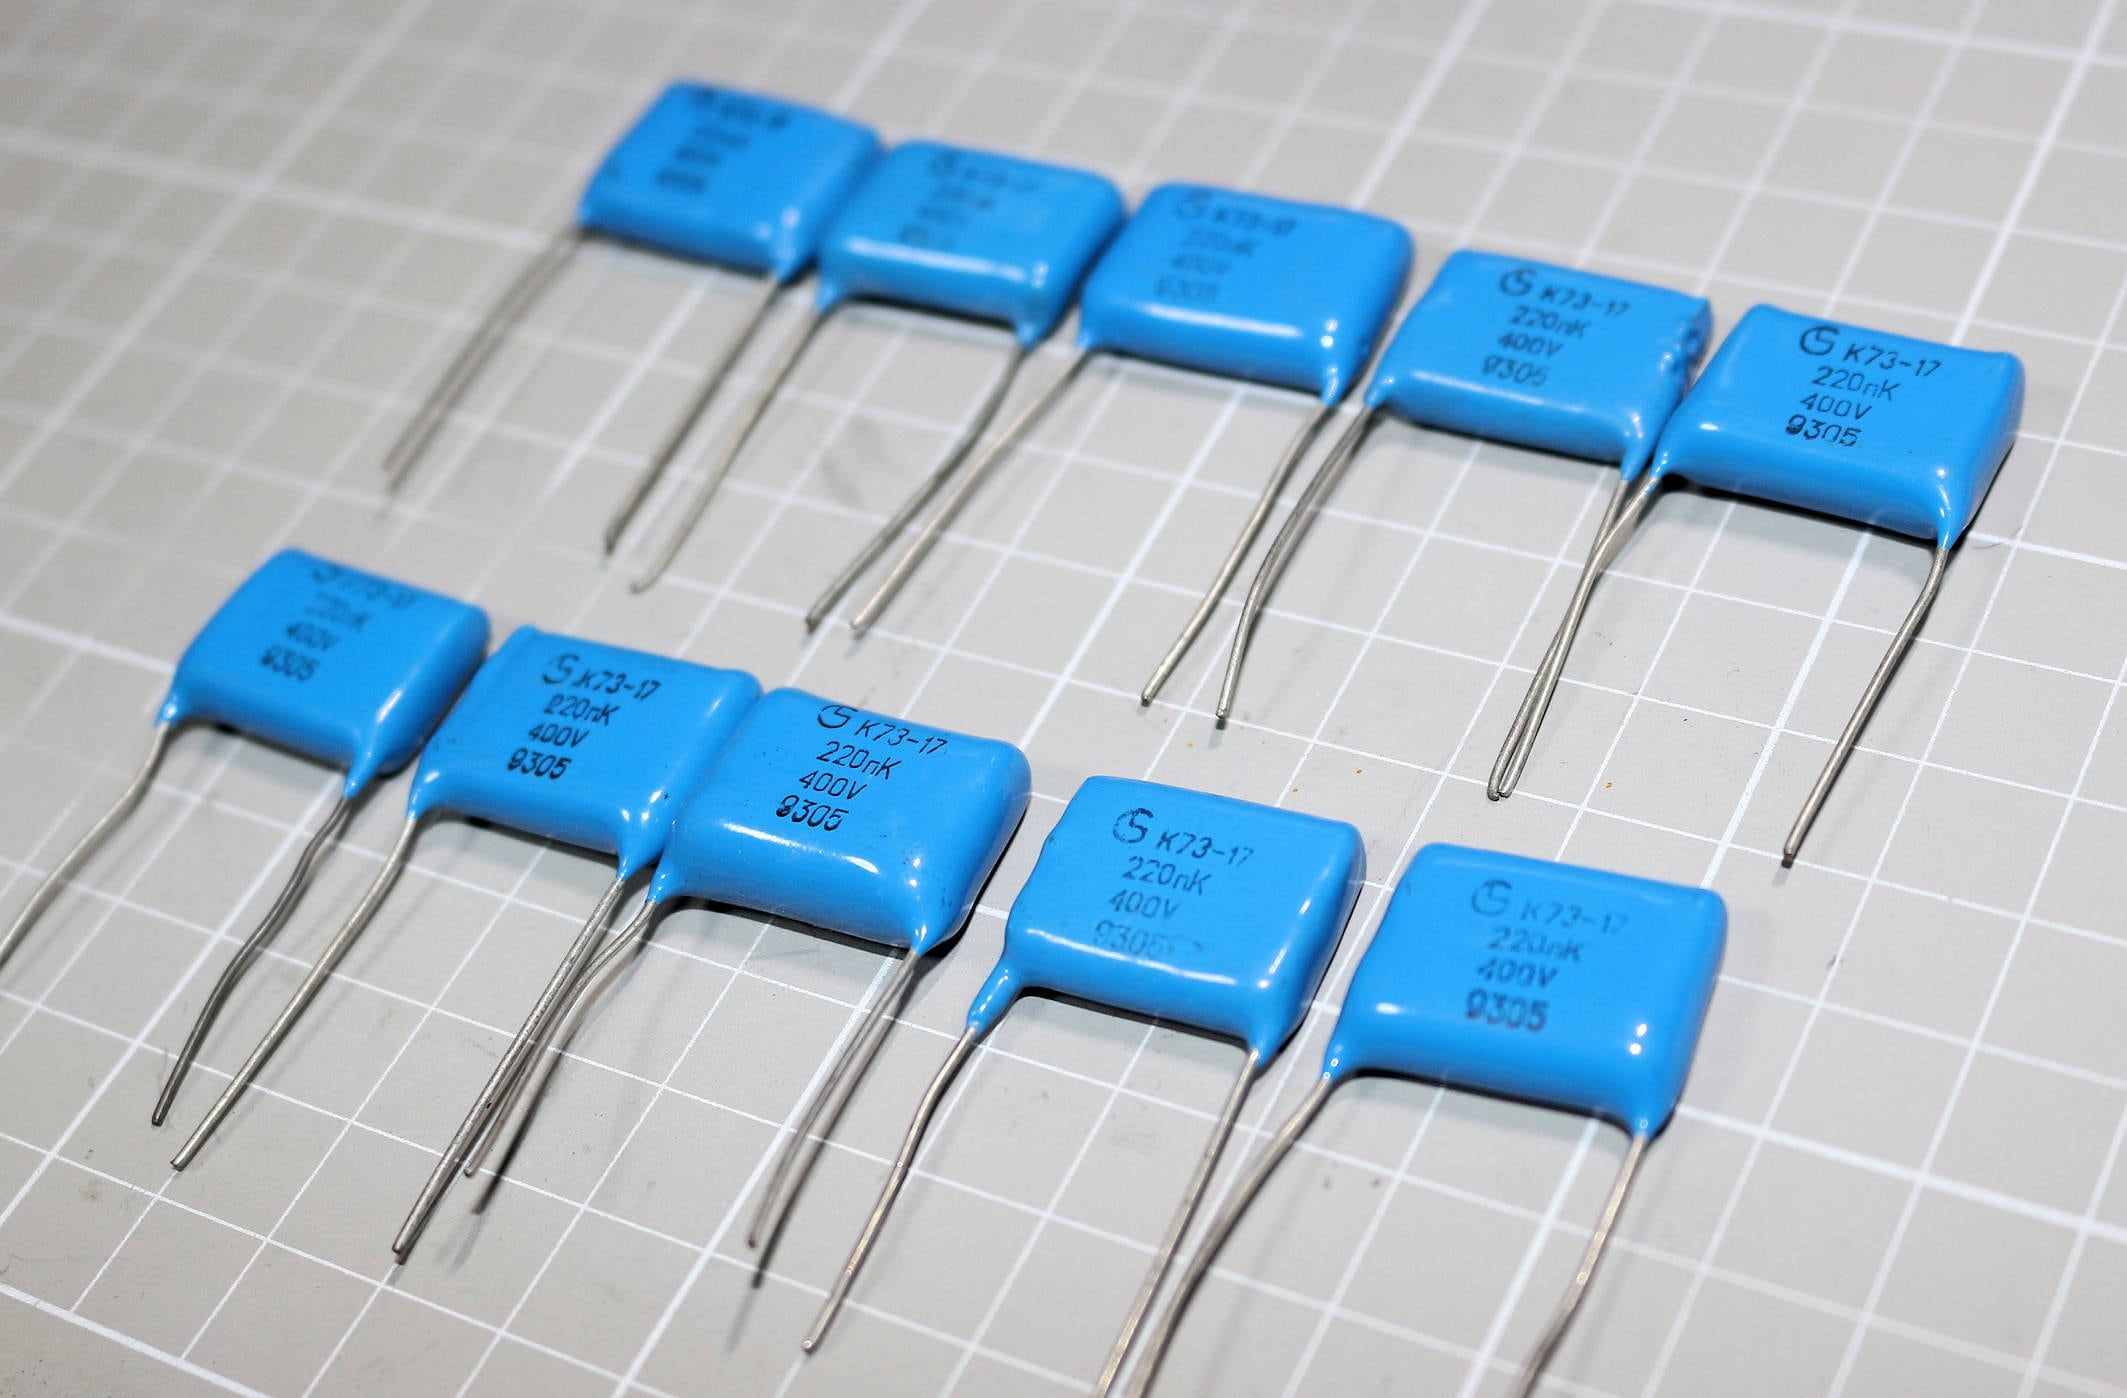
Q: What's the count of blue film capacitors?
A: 10